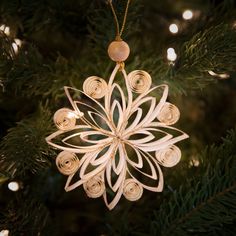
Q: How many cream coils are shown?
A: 8